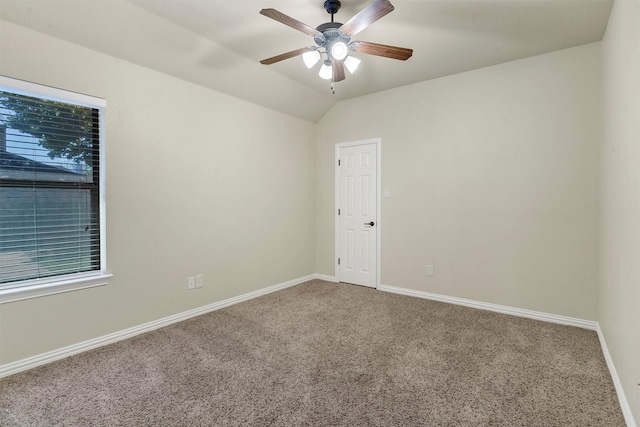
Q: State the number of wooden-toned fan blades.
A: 5